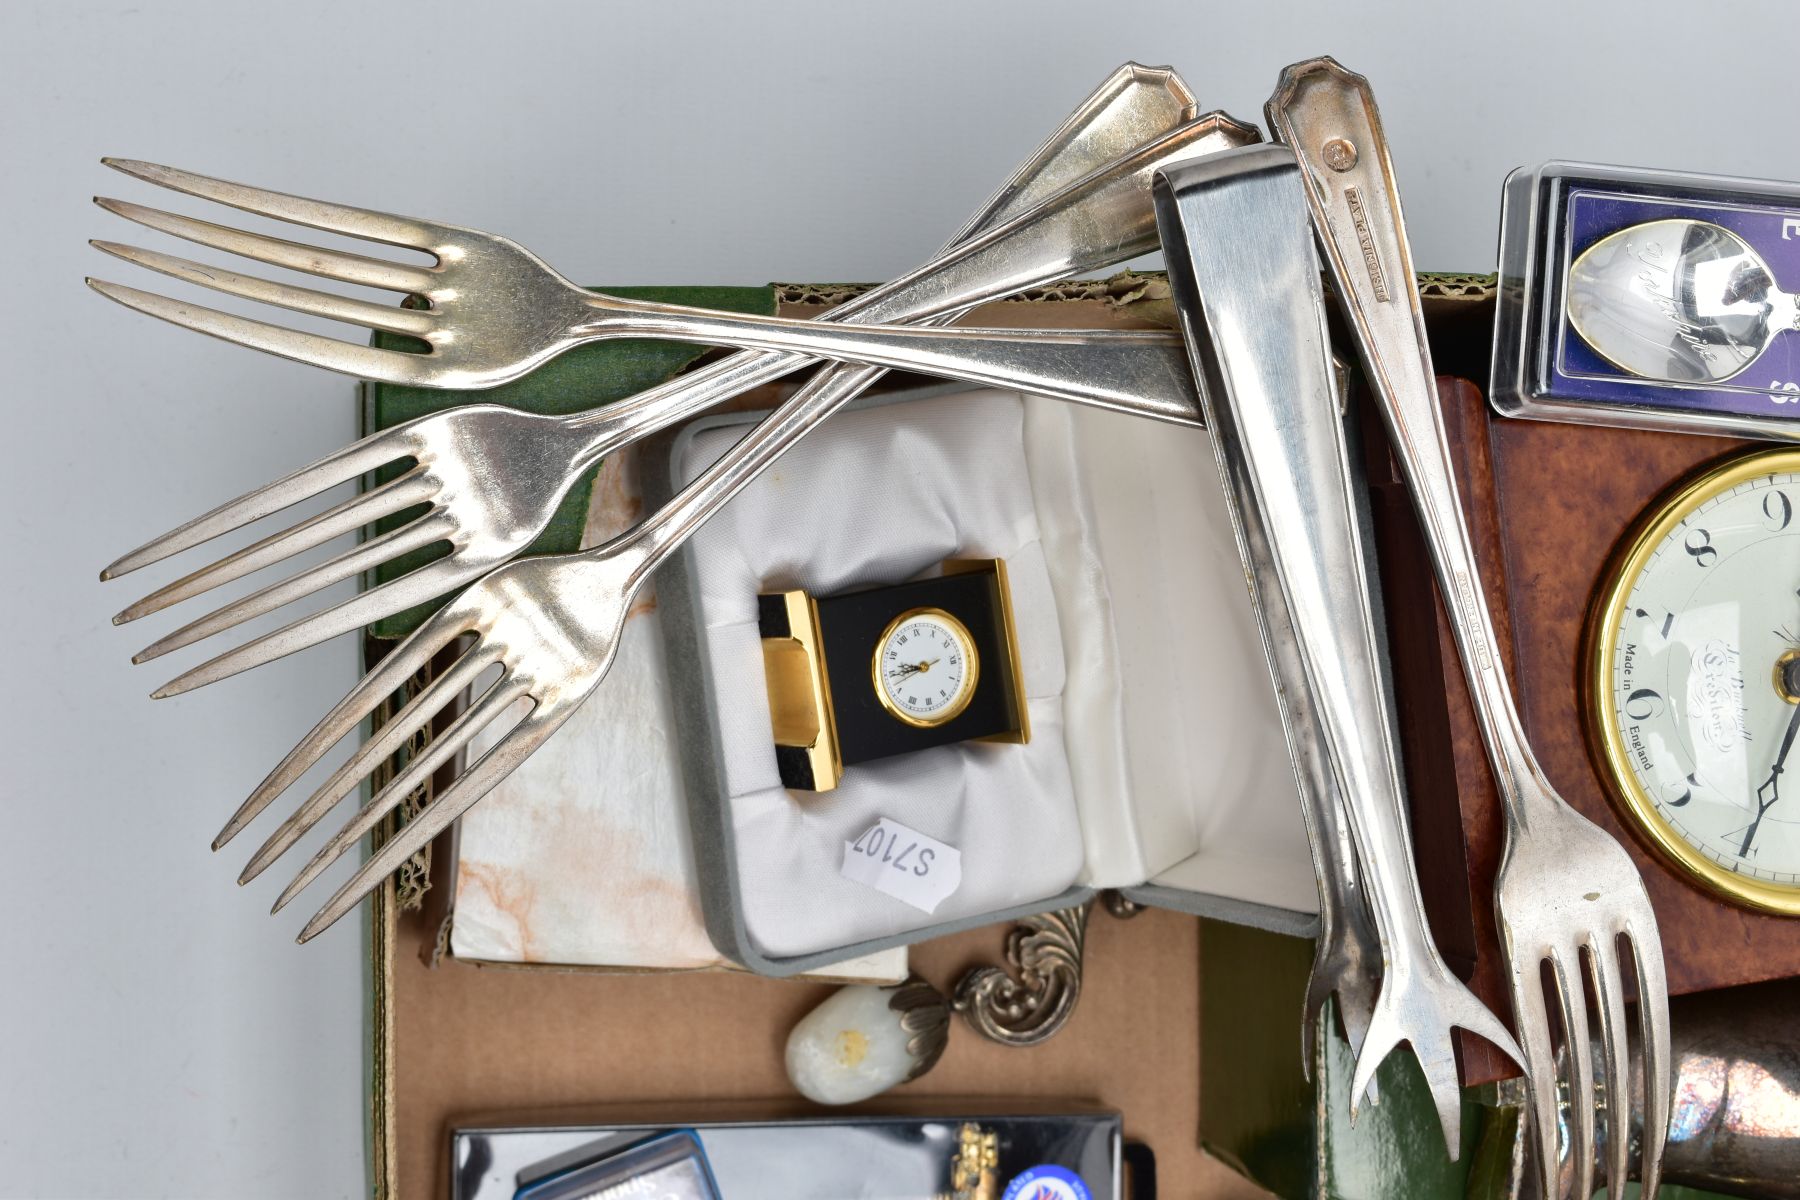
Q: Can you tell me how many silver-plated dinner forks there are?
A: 4